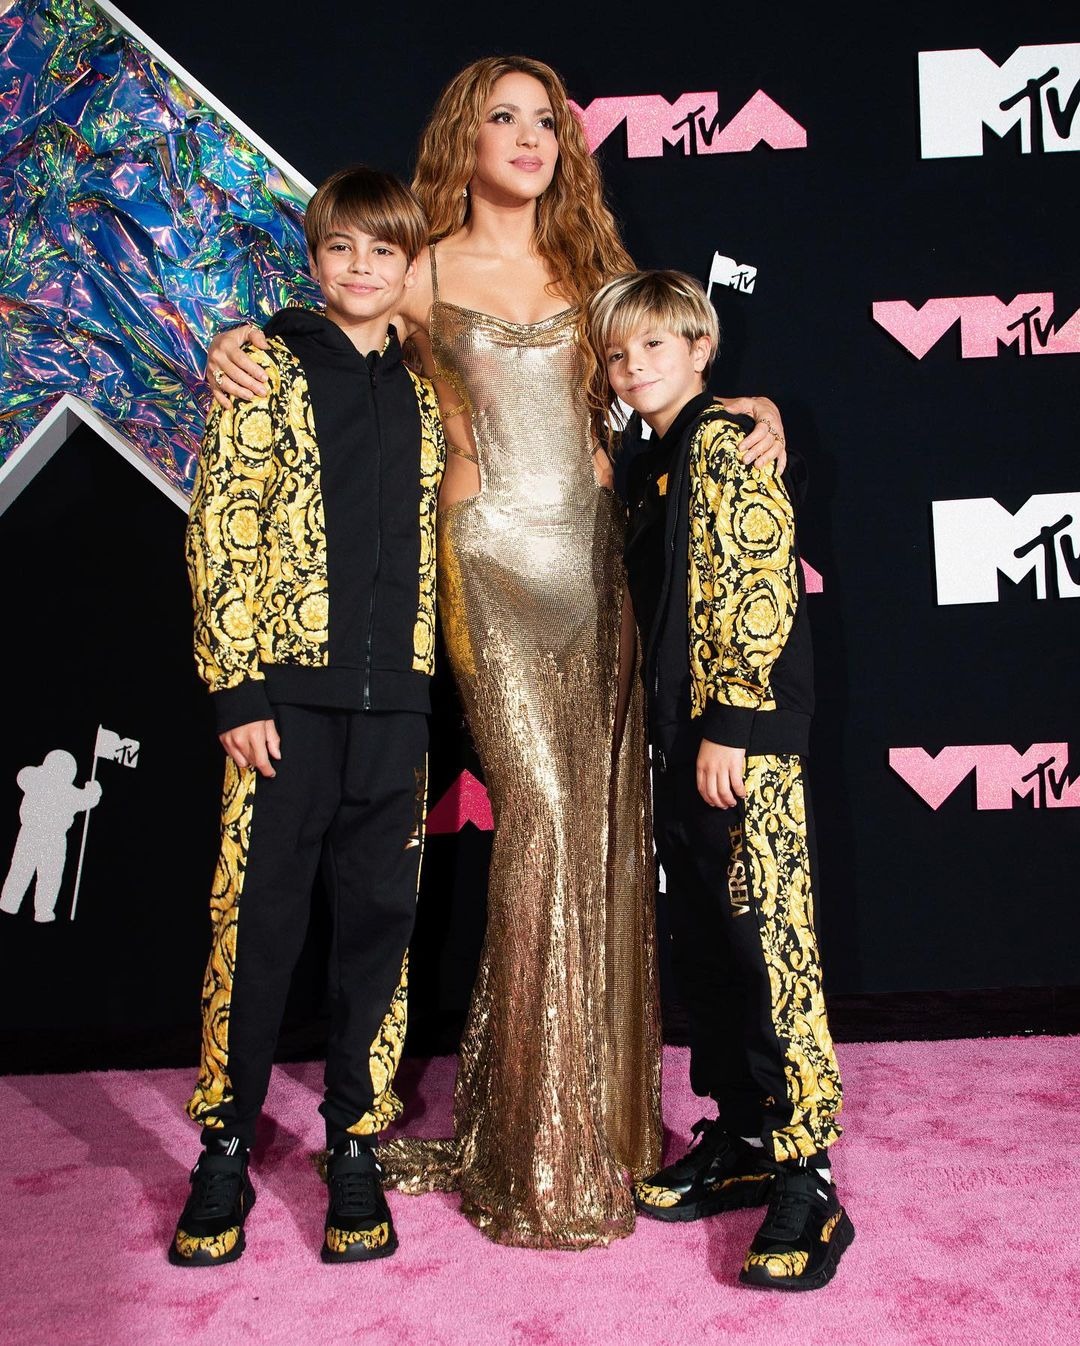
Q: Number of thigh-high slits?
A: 1